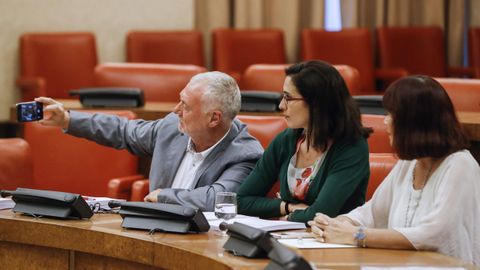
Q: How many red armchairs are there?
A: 14